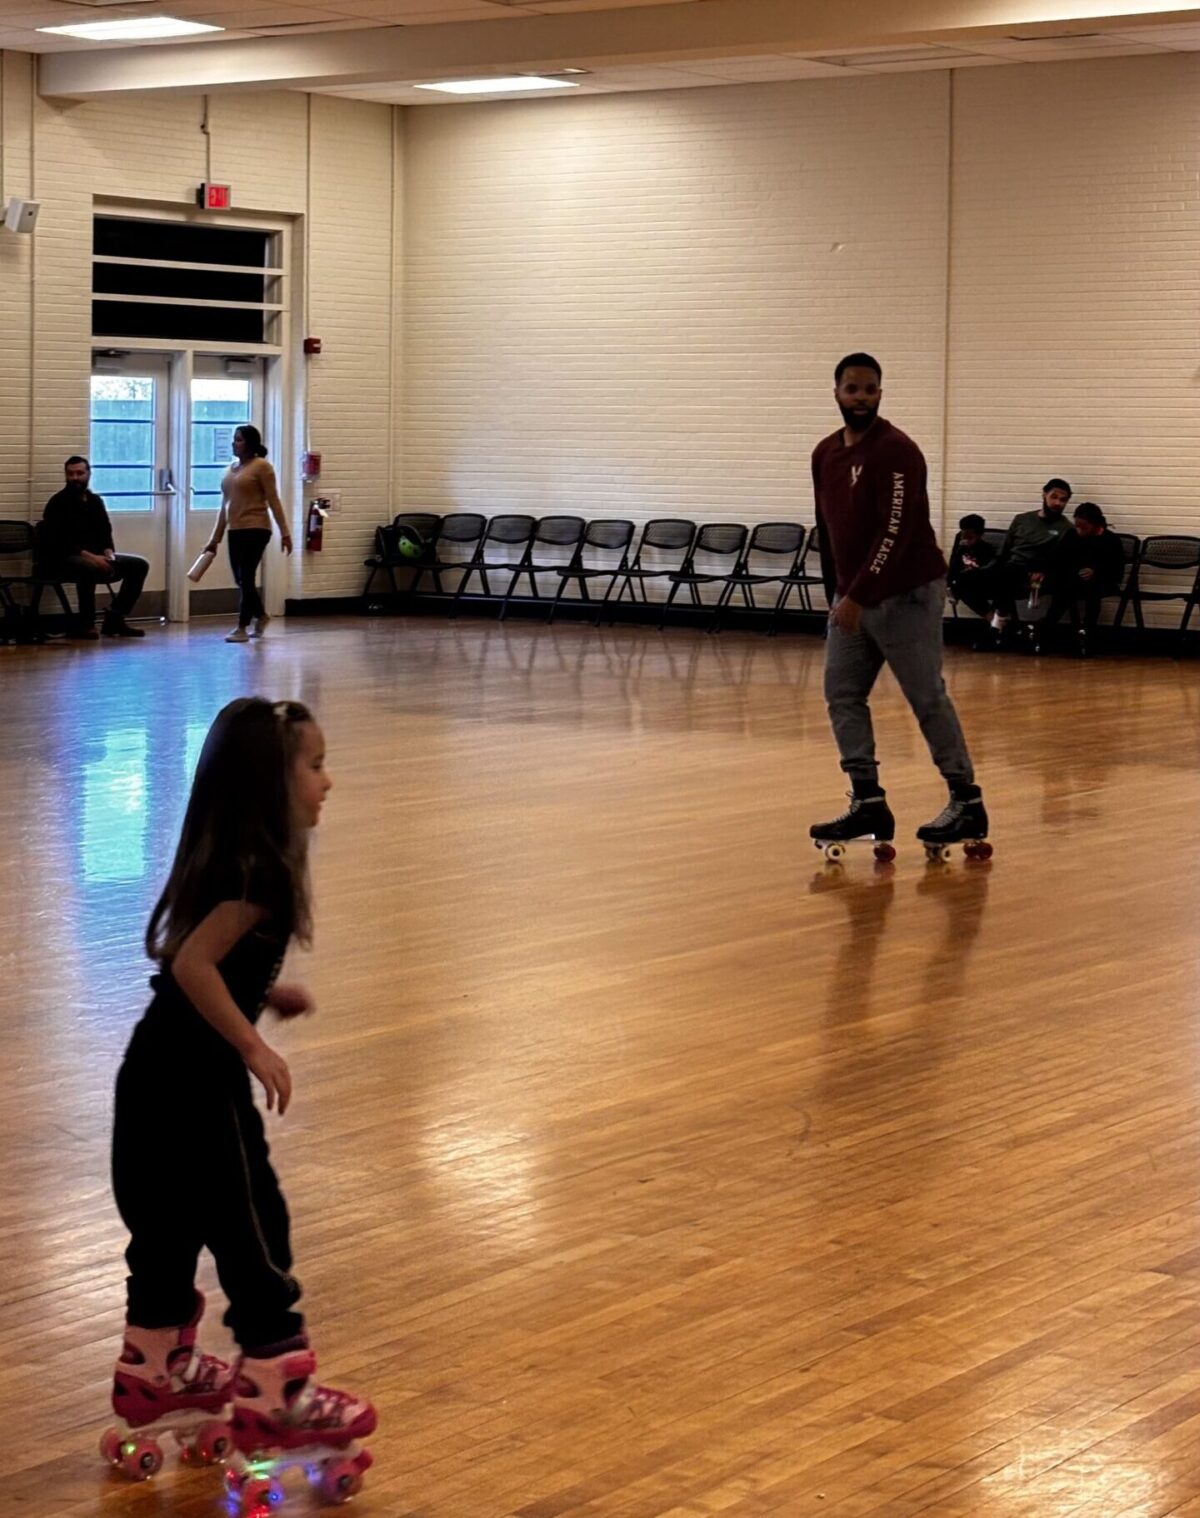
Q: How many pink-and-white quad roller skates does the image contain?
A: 2